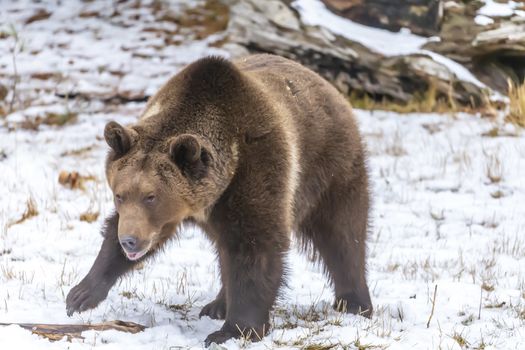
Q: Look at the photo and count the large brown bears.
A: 1